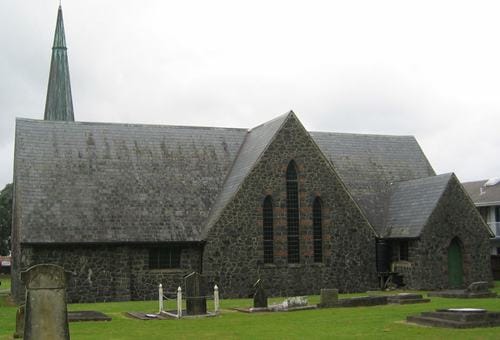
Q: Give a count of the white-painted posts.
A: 3